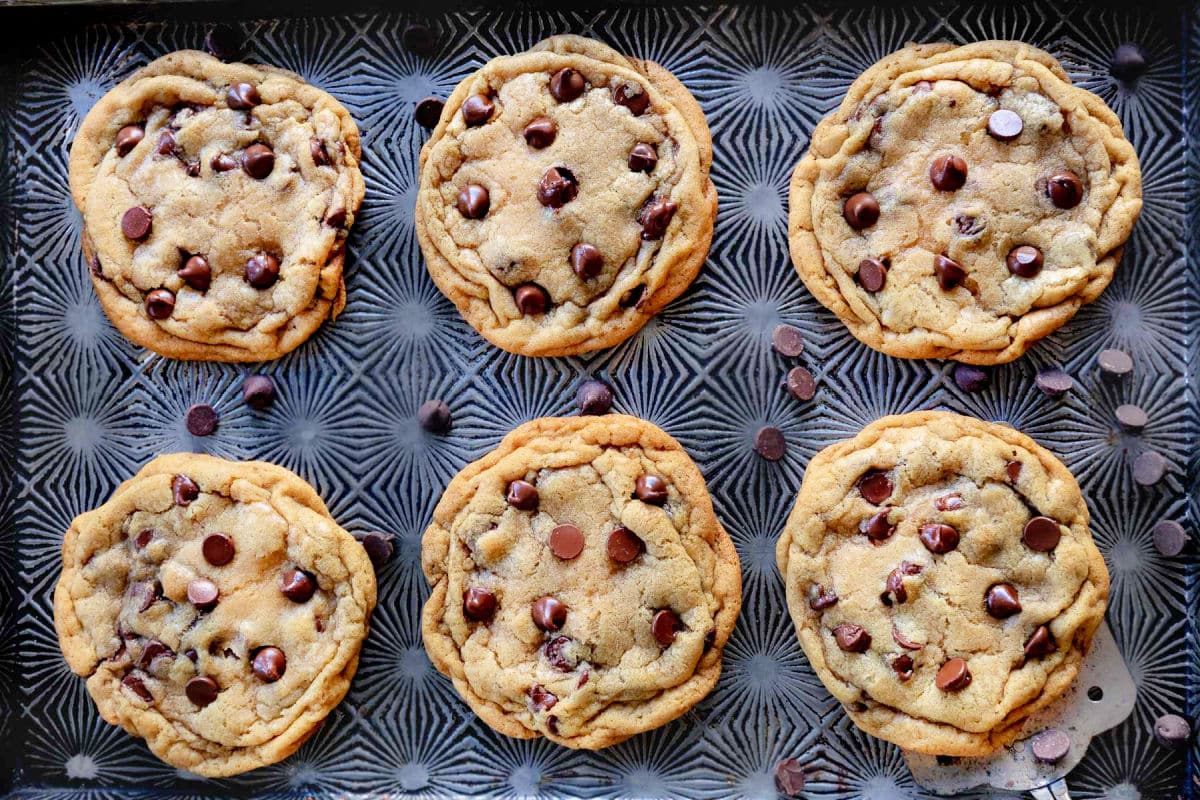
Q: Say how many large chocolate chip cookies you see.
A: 6